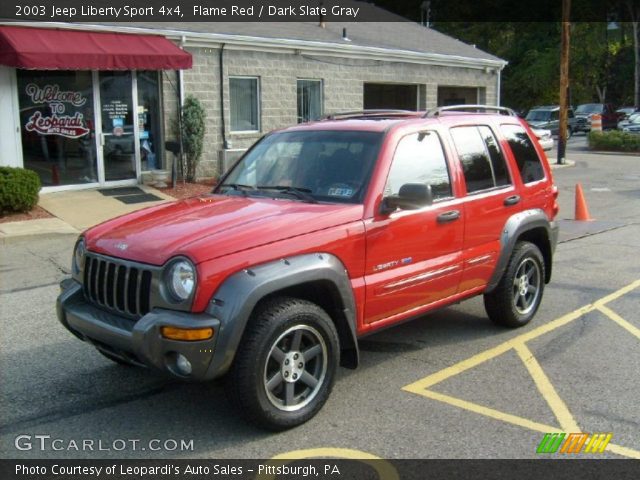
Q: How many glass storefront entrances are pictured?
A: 1